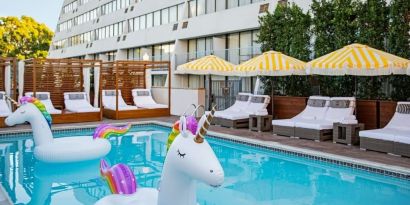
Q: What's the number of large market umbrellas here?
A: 3